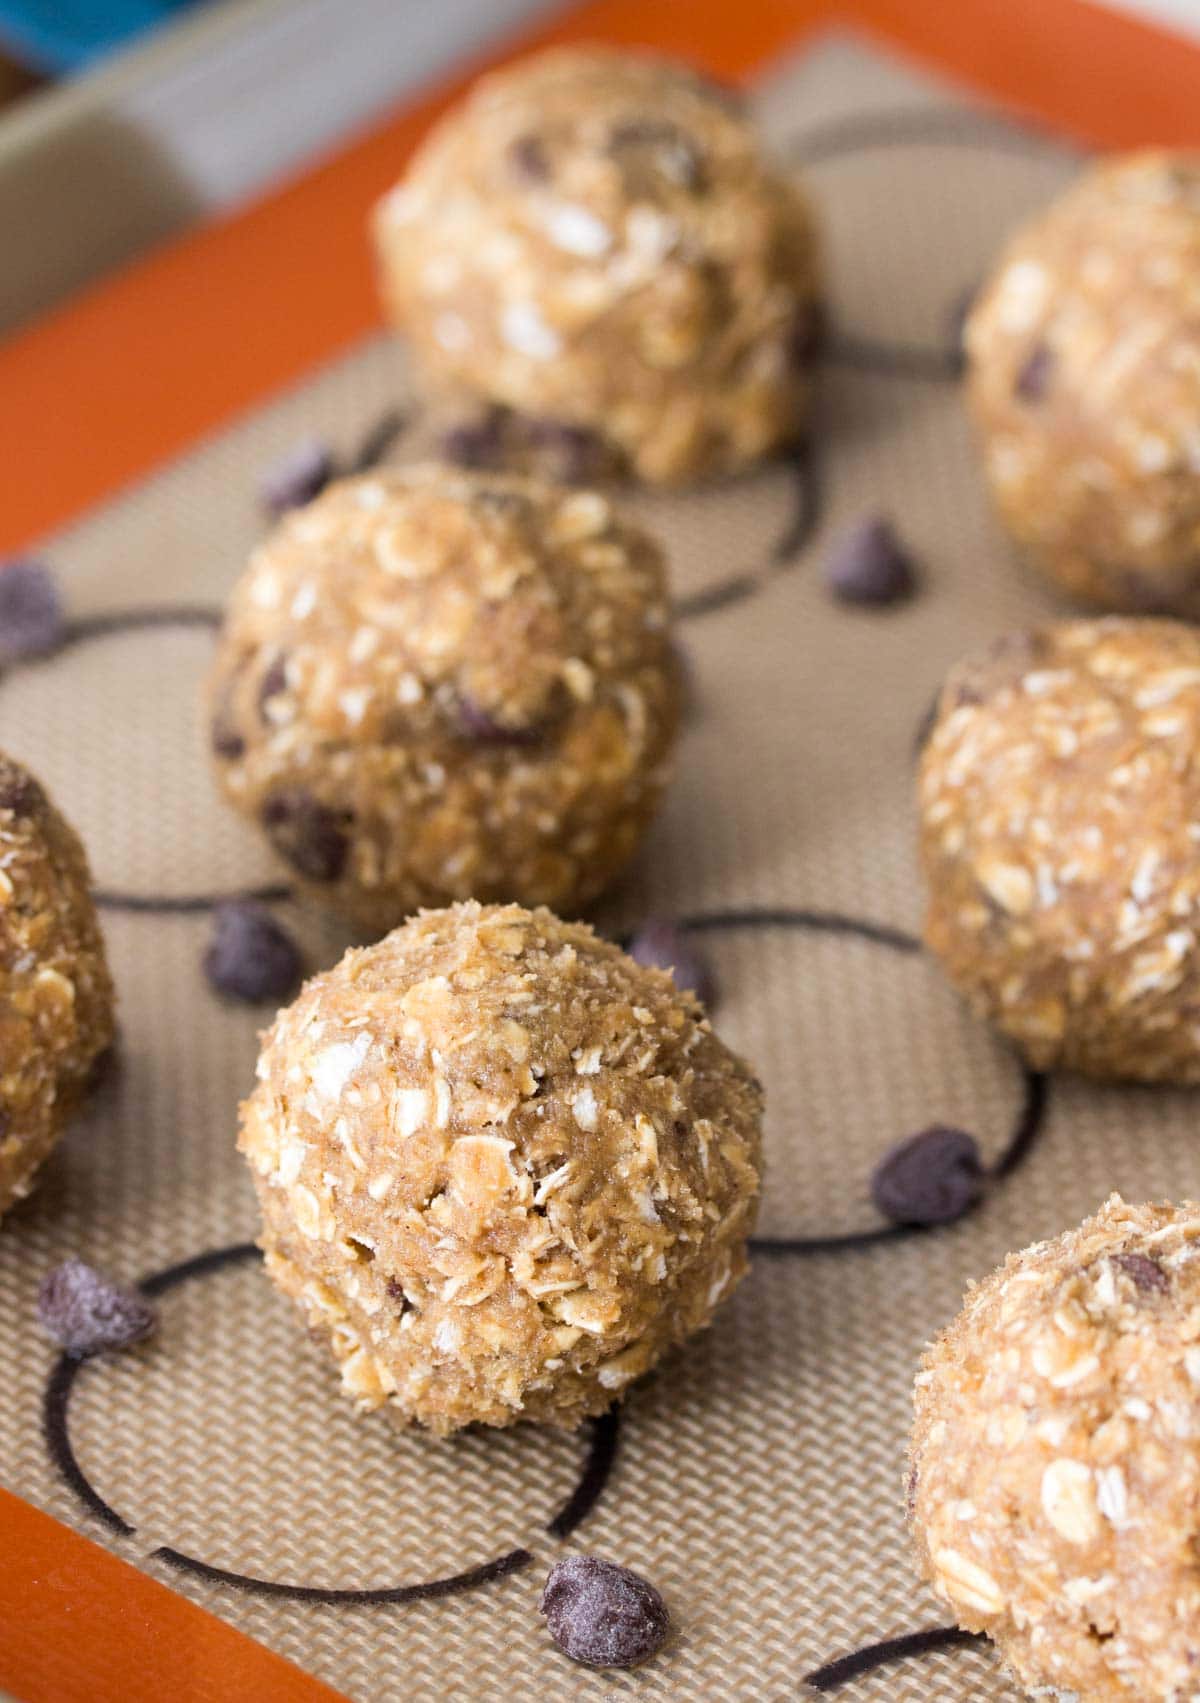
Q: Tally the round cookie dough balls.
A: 7